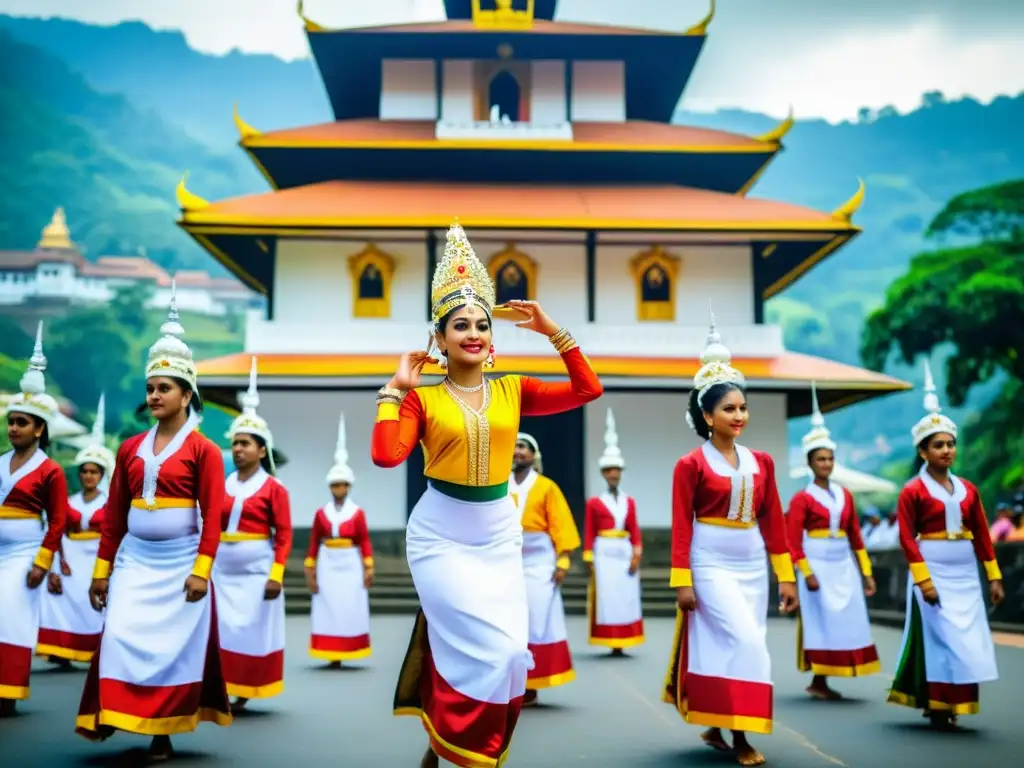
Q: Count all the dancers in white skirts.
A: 11